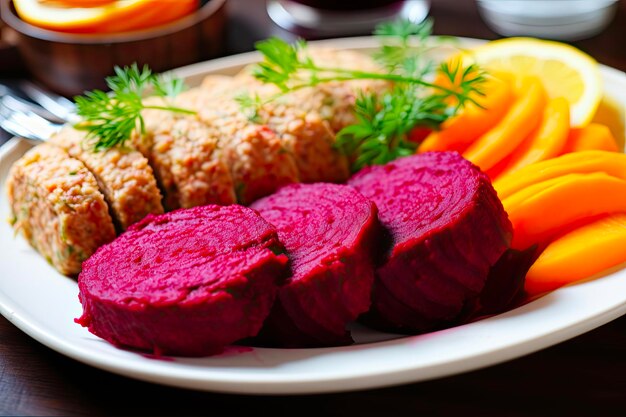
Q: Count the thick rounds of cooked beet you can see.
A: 3